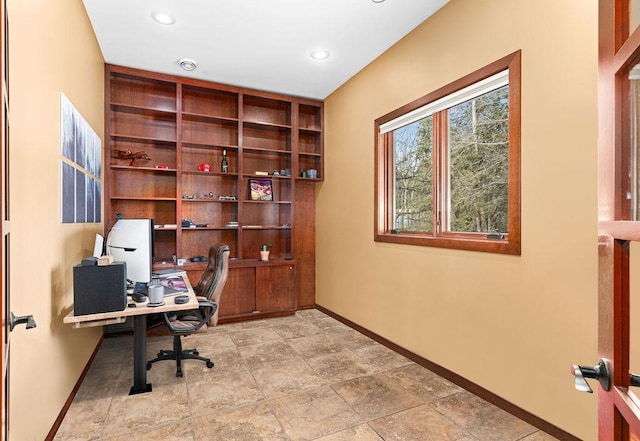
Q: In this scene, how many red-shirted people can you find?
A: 0